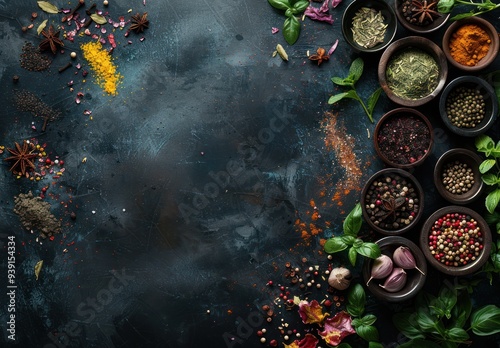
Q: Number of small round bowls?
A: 10